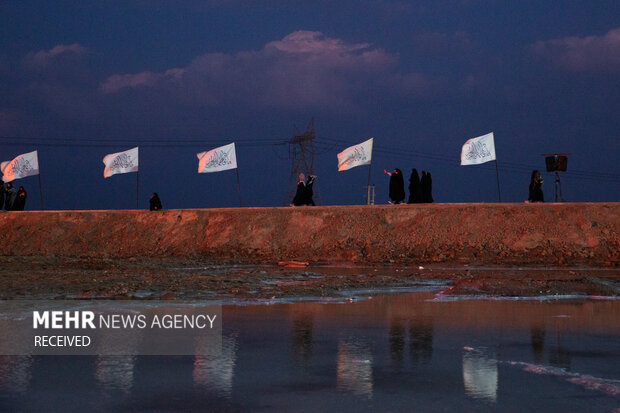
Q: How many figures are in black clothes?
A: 11